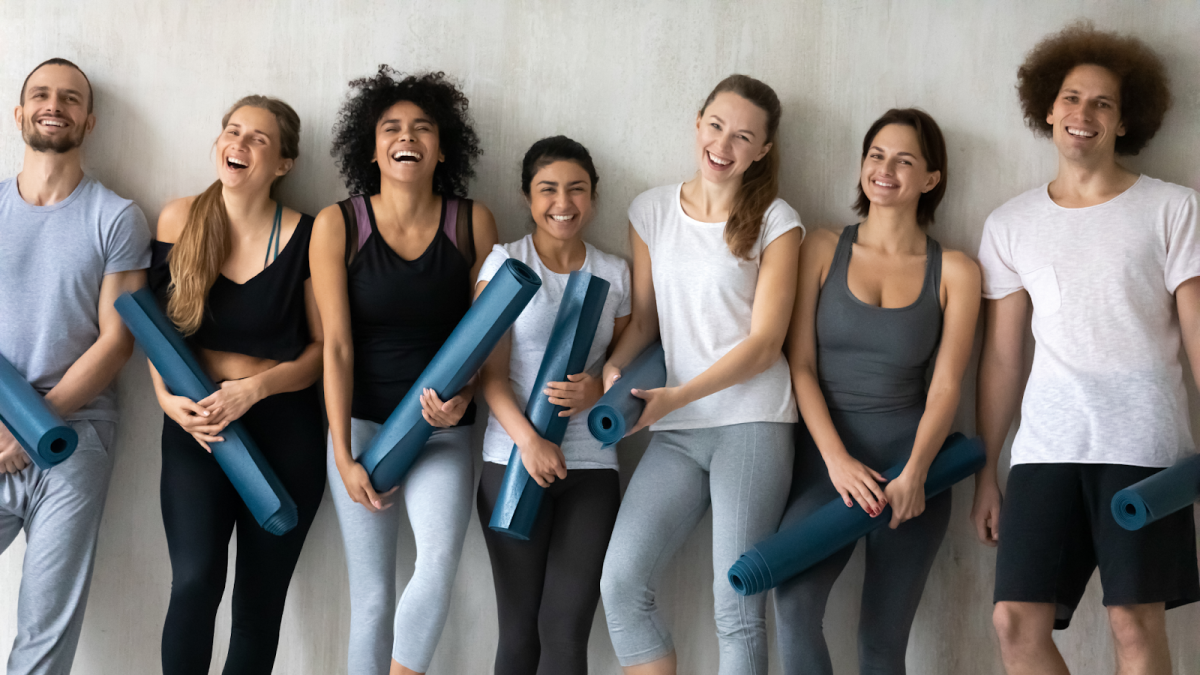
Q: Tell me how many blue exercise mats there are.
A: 7